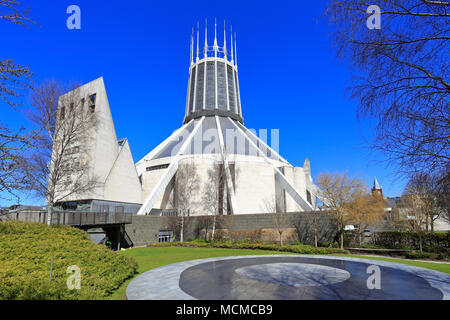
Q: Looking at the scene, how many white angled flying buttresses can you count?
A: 5